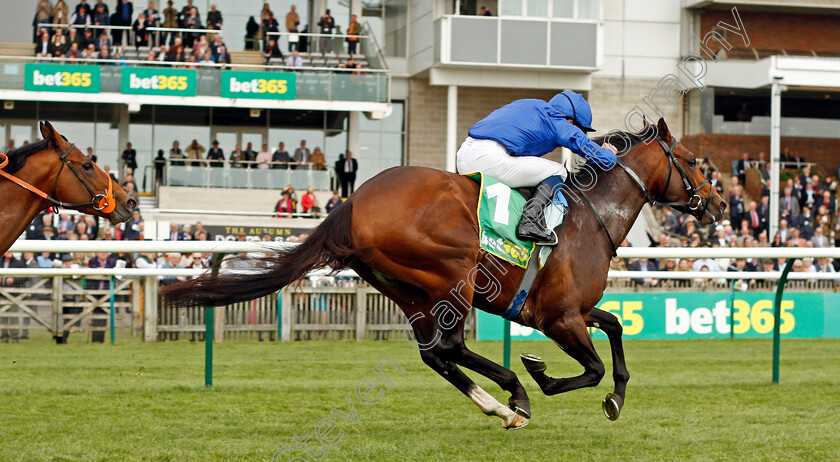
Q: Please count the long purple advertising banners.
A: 0